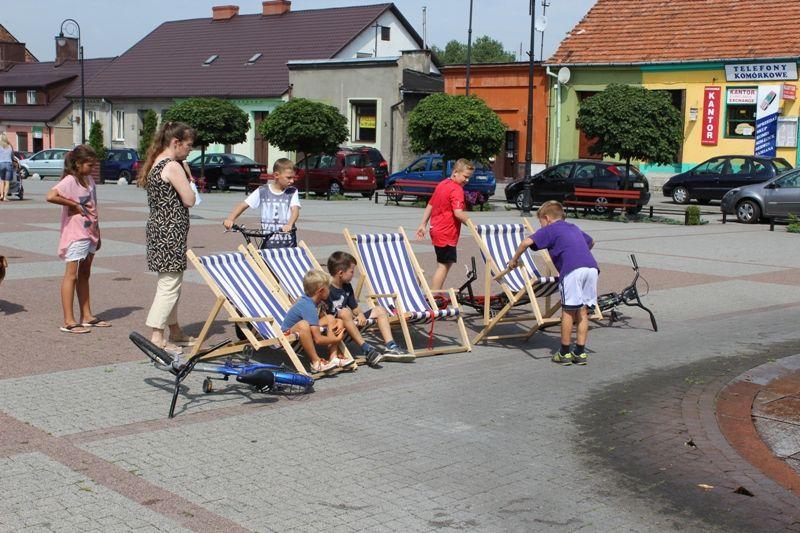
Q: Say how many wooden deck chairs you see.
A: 4